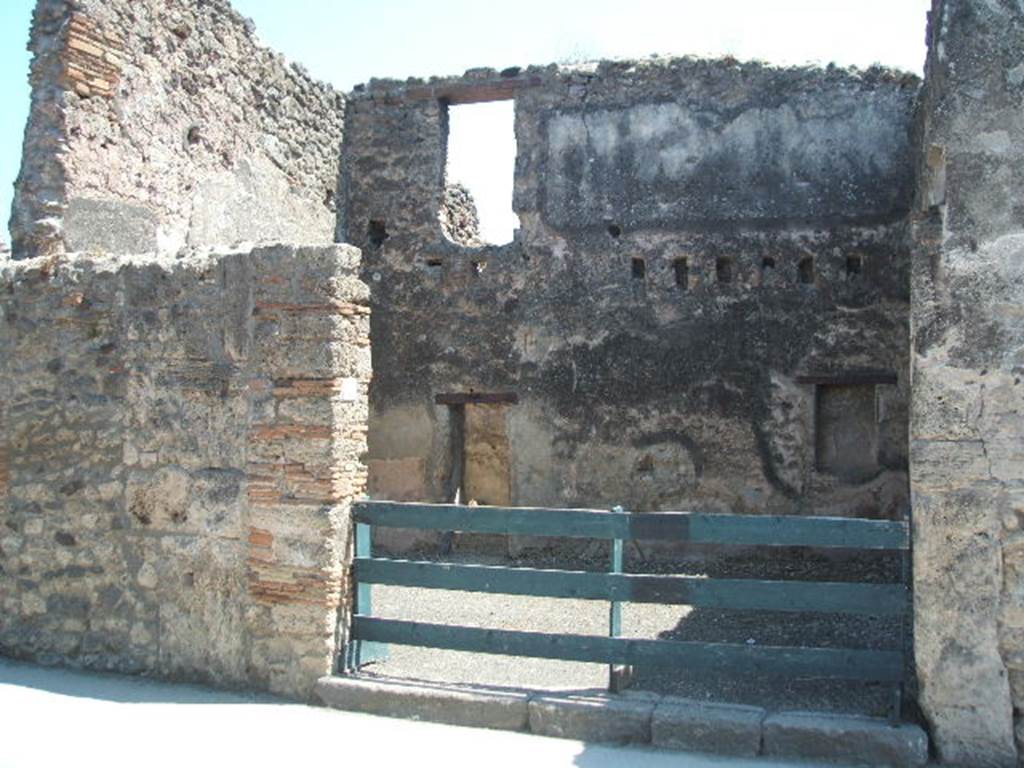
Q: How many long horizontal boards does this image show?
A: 3